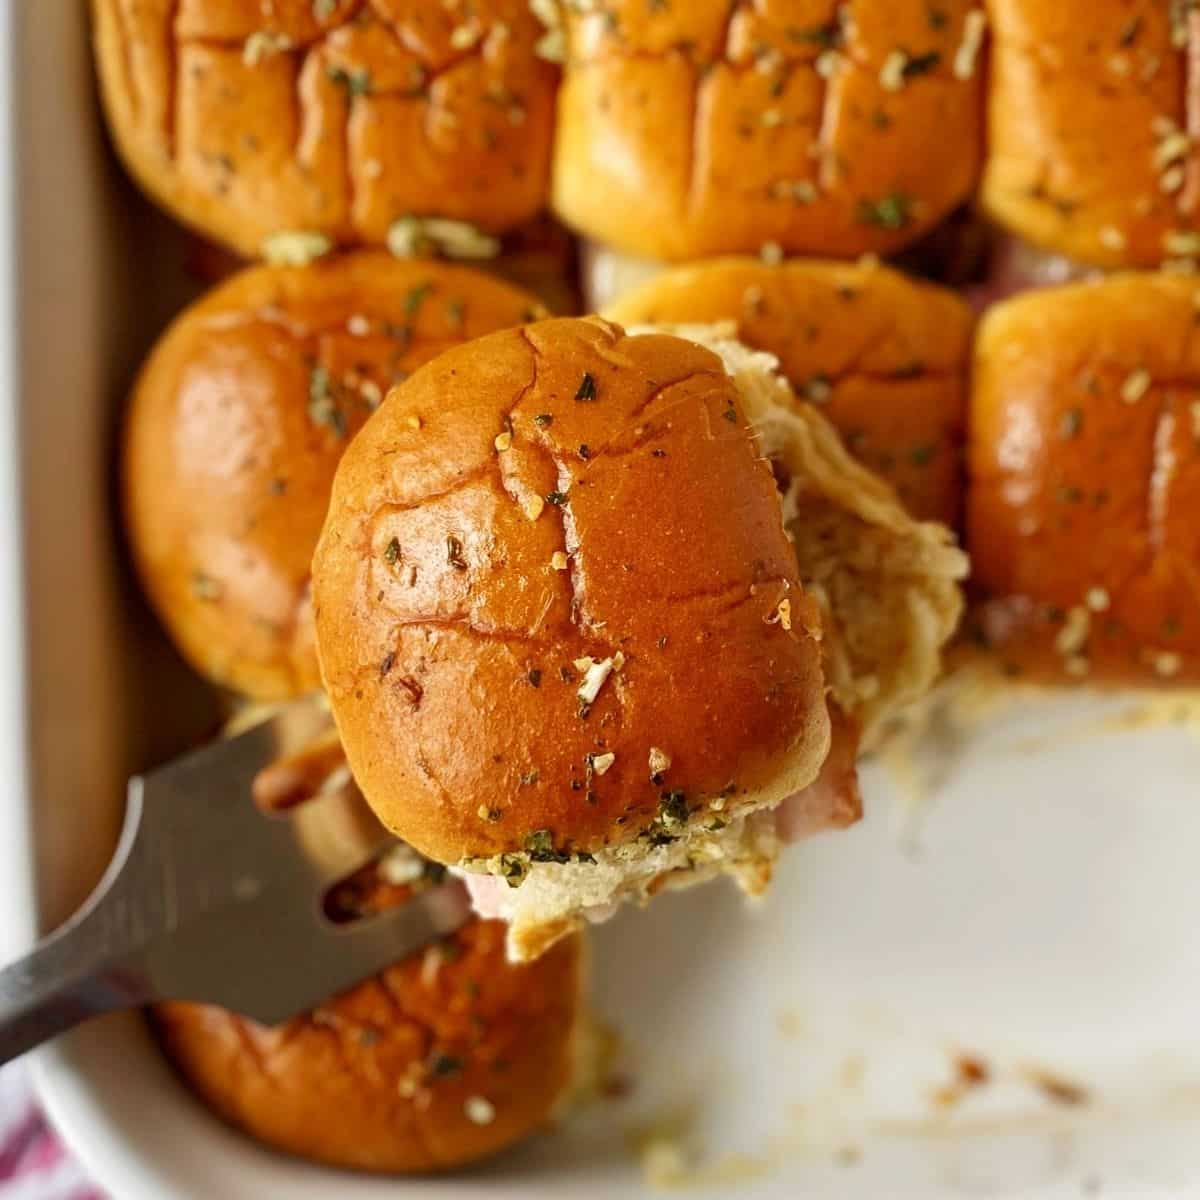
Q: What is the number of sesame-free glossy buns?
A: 8